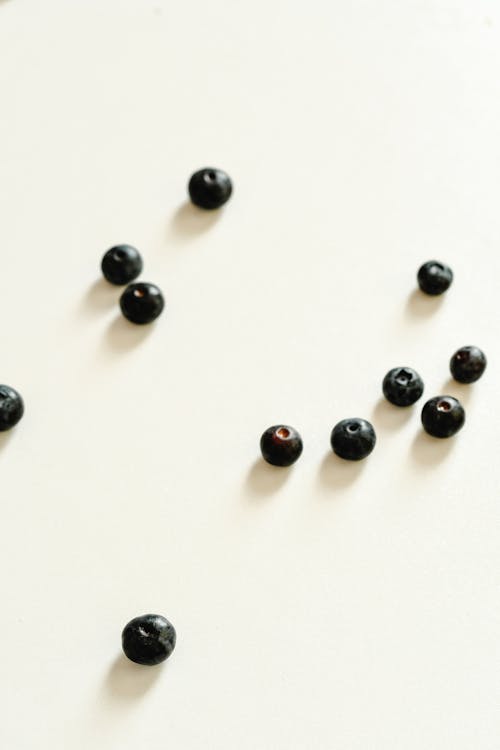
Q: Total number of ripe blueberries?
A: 11